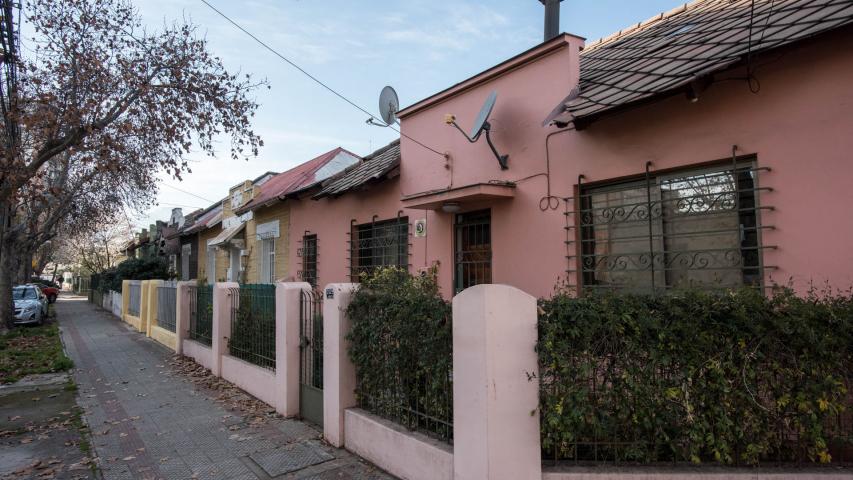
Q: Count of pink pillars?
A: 5